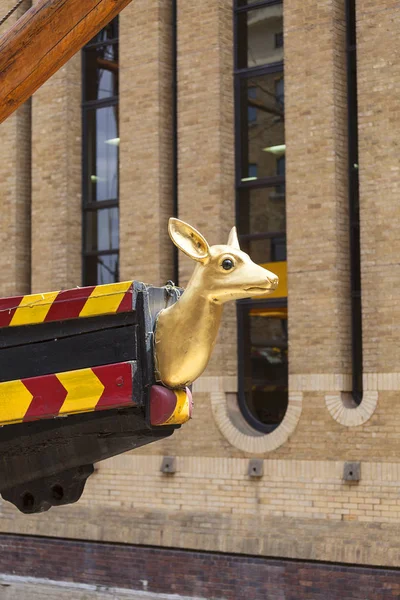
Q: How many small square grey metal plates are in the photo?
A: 3